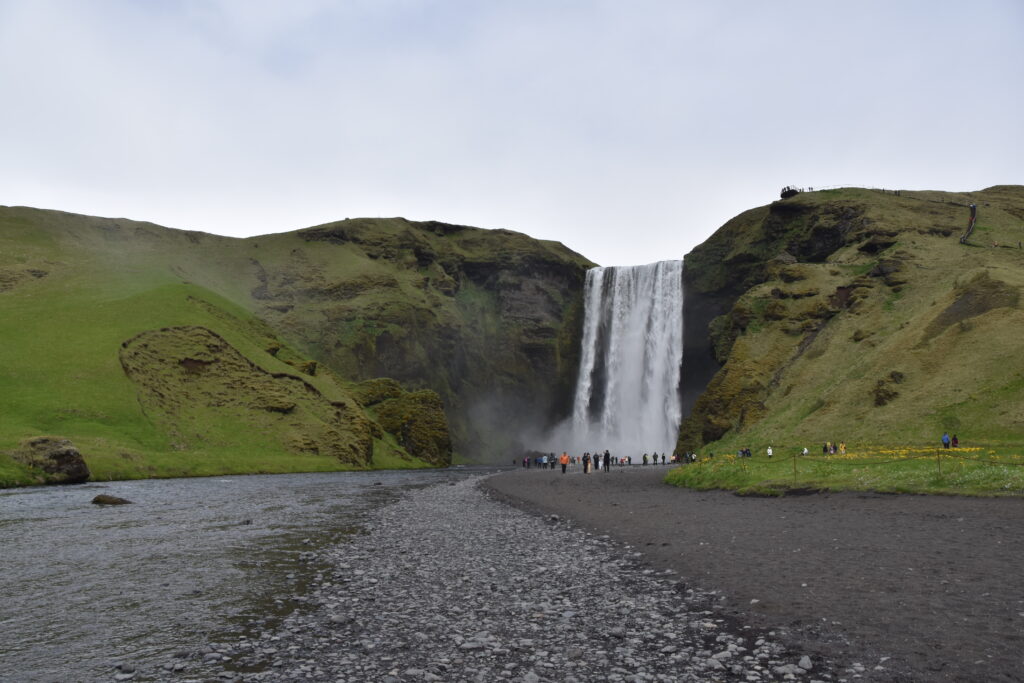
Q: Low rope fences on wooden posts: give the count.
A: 1